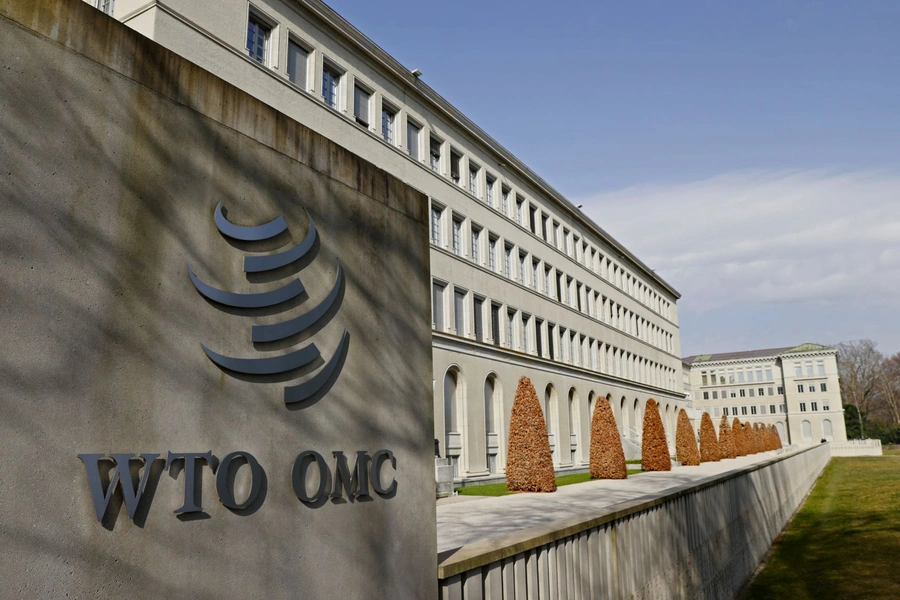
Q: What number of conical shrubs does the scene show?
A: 12